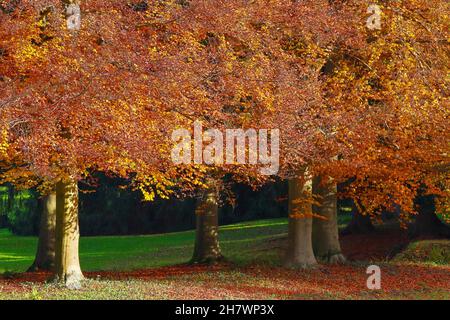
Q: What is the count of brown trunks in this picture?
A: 5